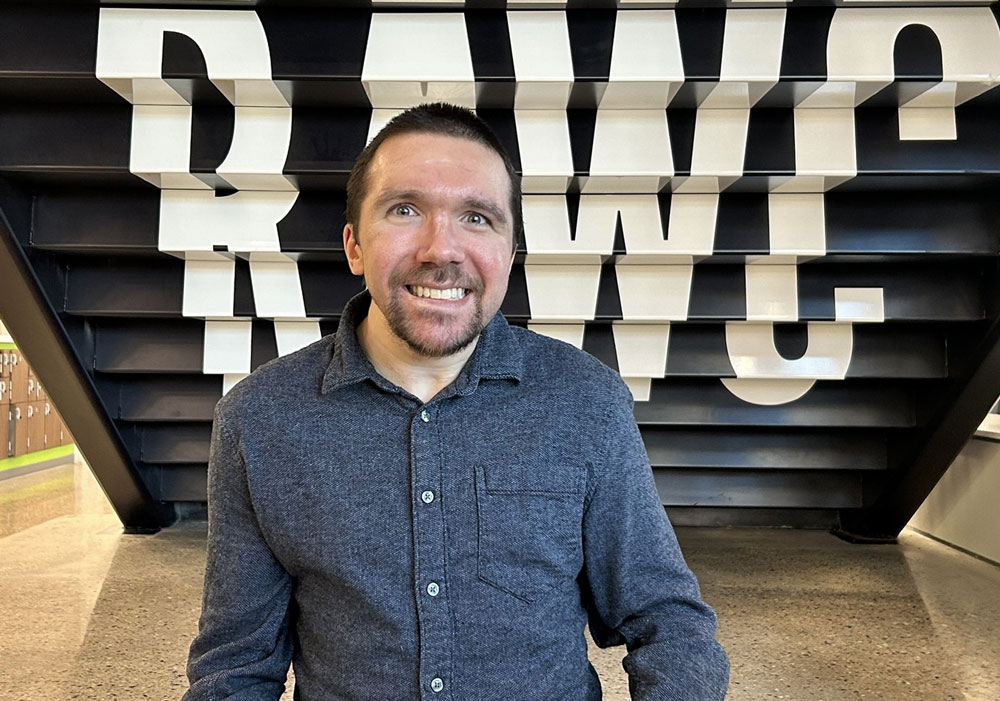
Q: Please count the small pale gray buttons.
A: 4